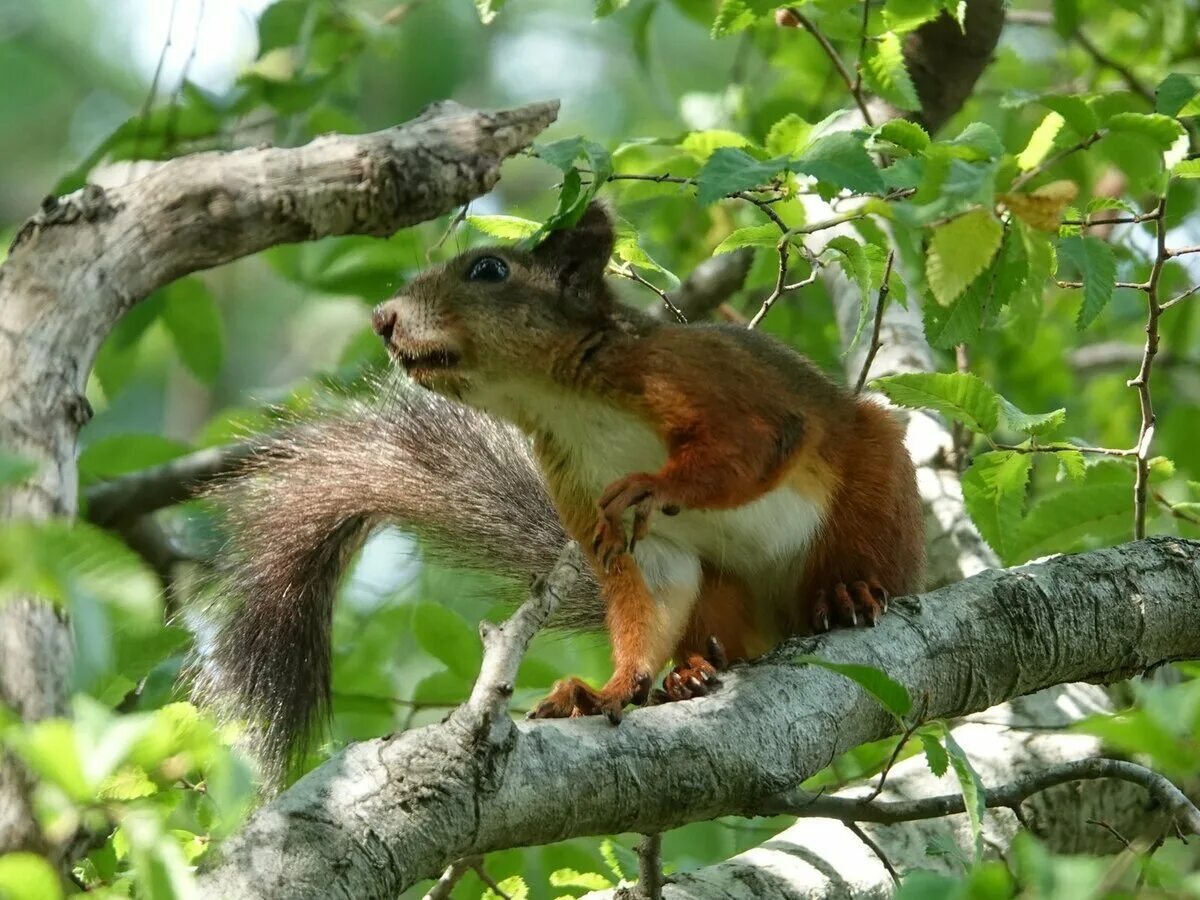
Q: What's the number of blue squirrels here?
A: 0